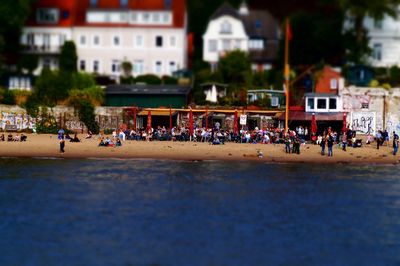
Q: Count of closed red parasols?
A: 5